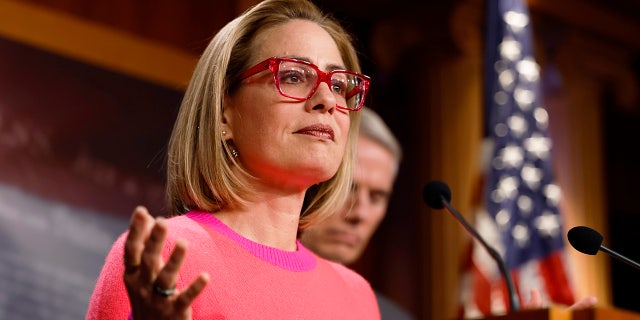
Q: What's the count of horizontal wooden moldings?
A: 1